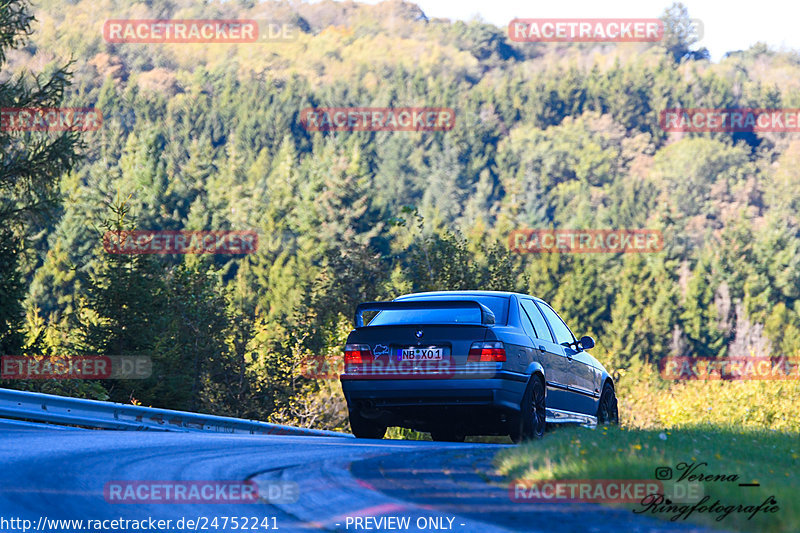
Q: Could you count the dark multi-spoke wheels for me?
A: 2